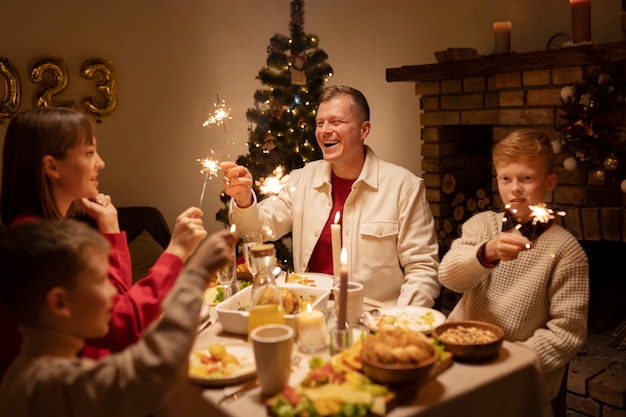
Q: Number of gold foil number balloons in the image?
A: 3